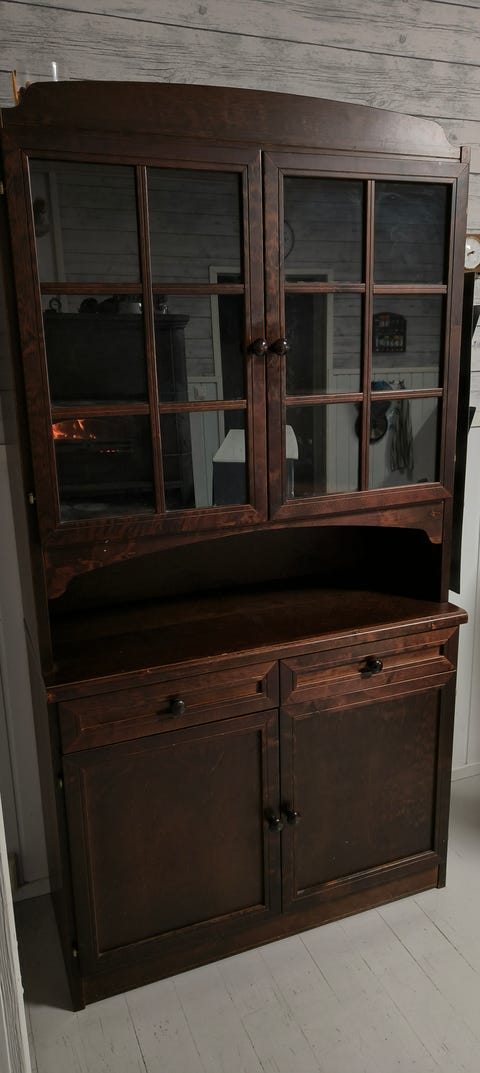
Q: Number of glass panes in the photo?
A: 12